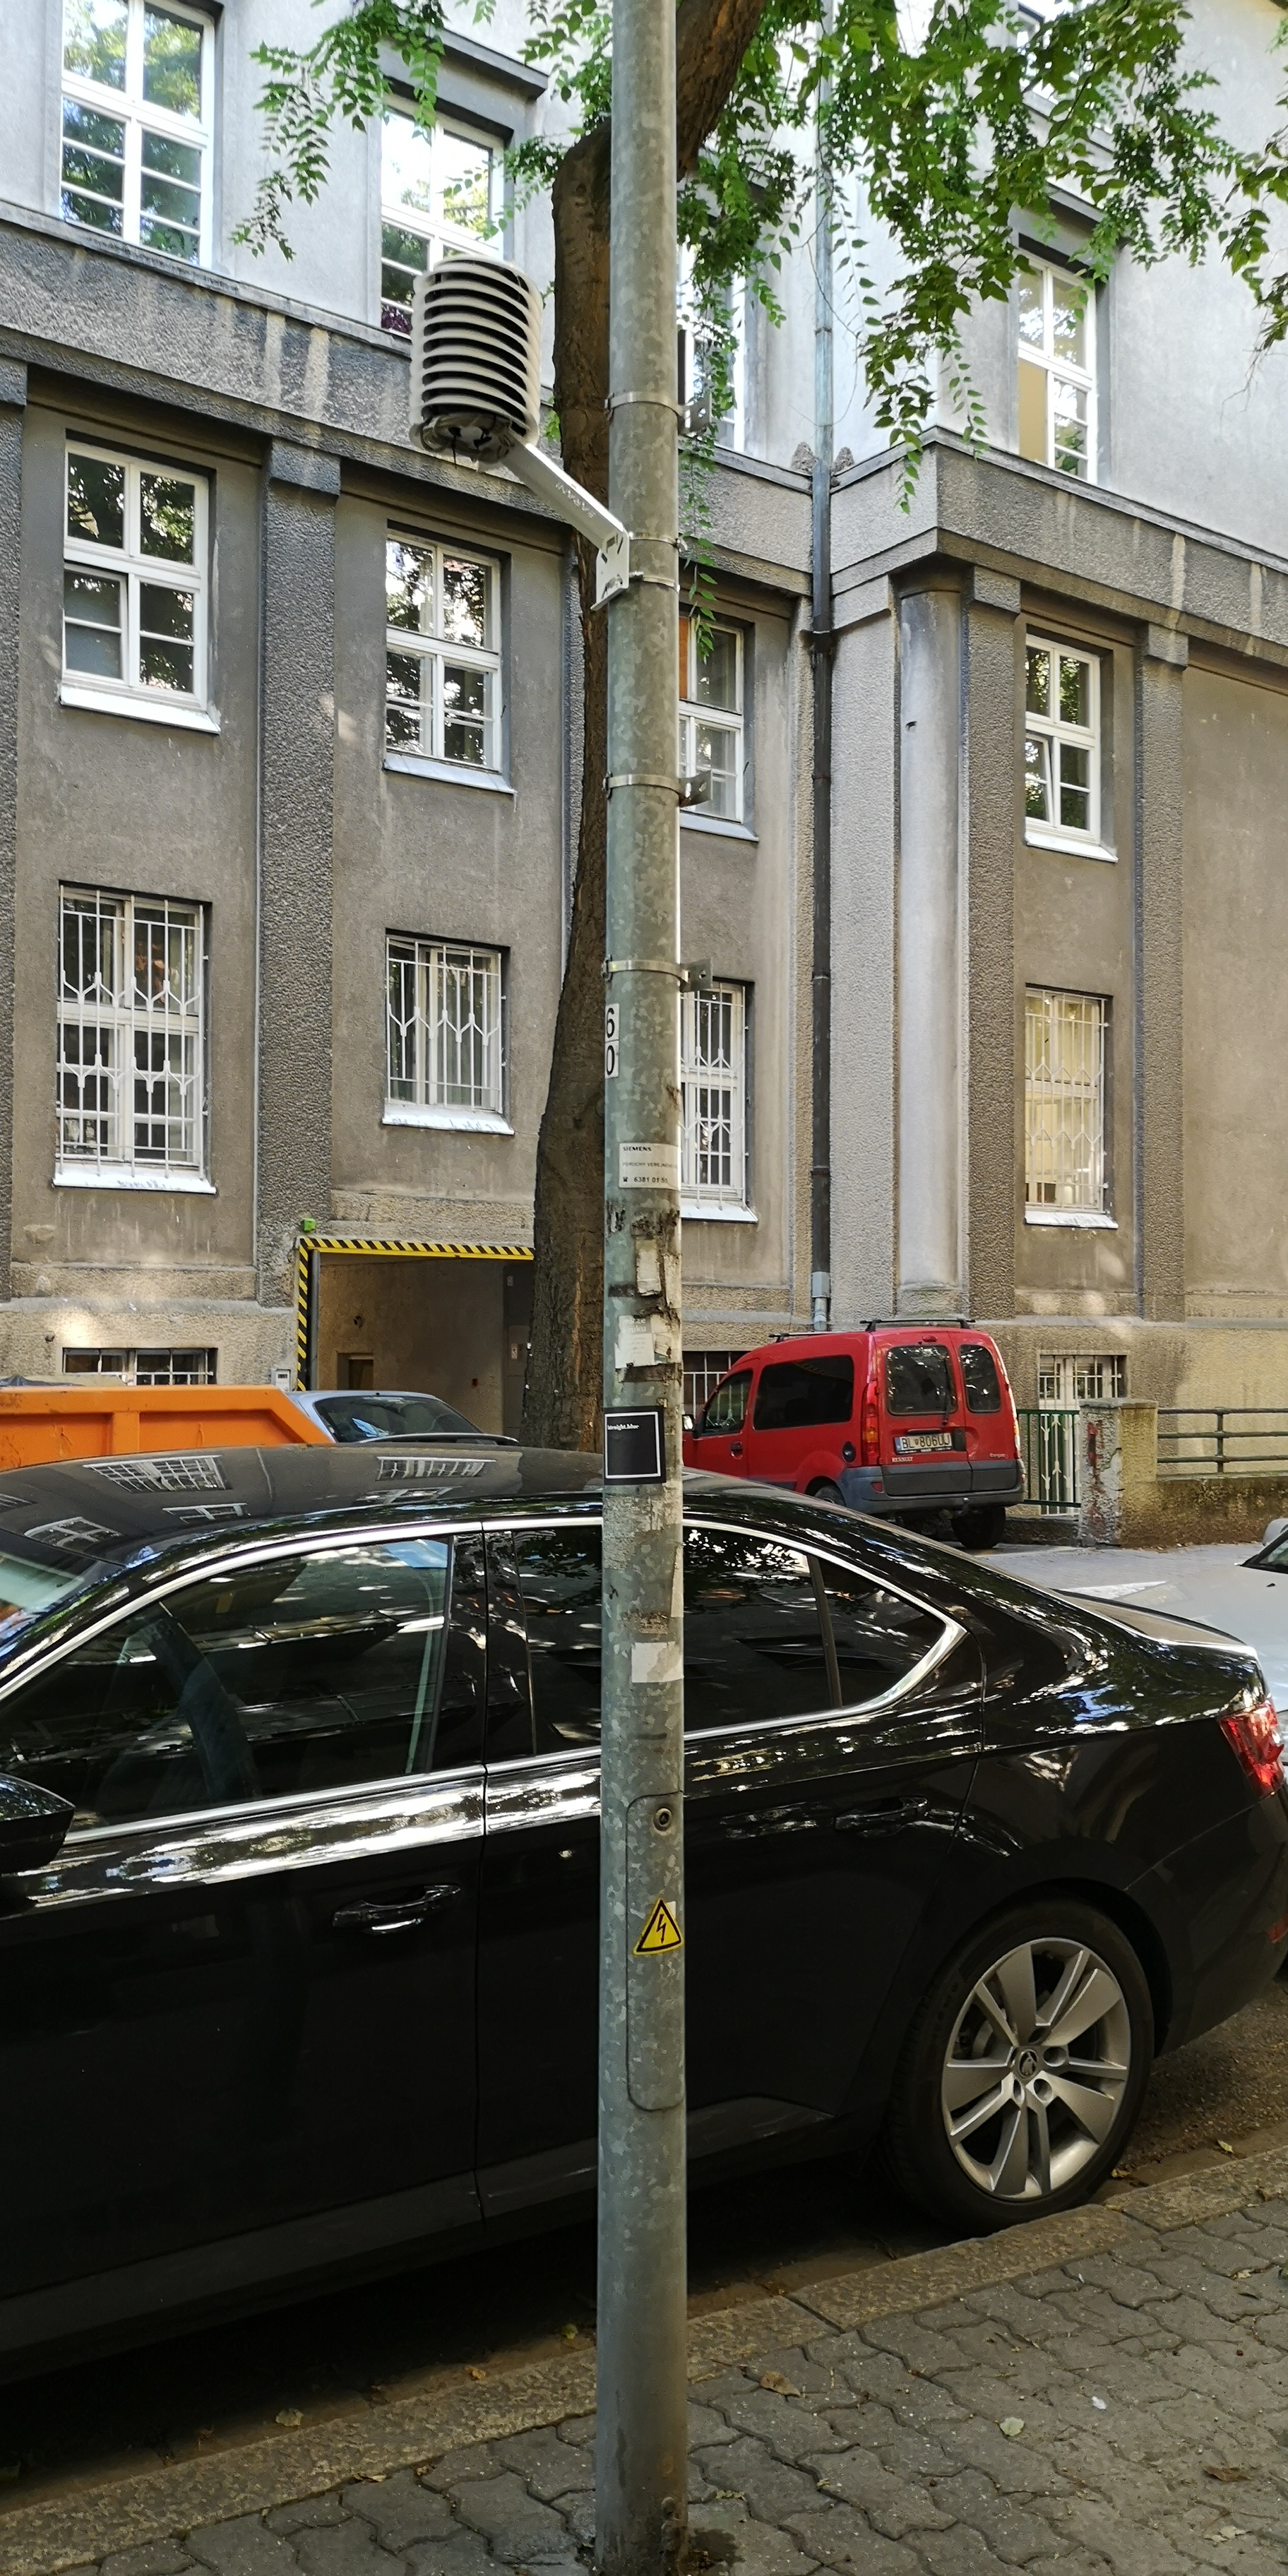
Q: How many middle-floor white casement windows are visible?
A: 4